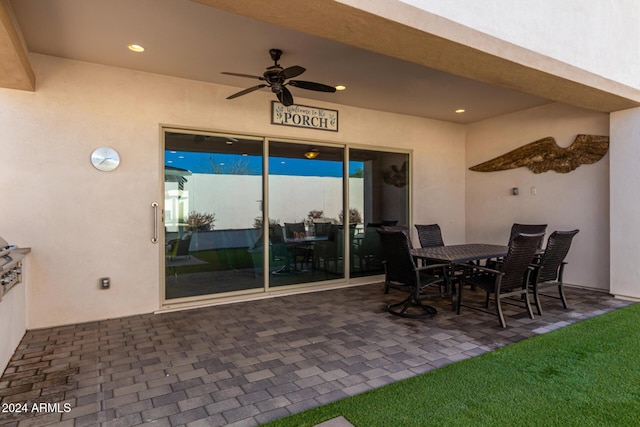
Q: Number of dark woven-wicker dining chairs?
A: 6